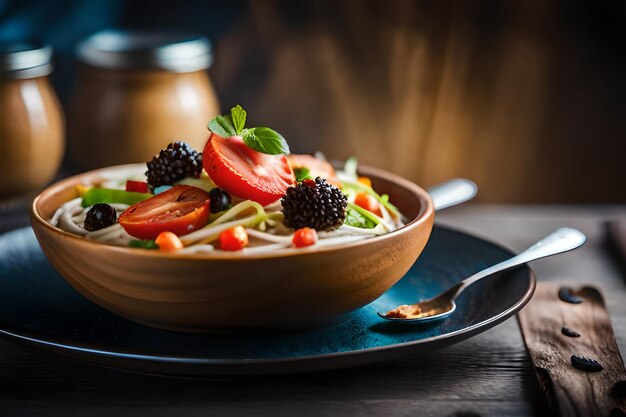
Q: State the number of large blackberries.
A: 2